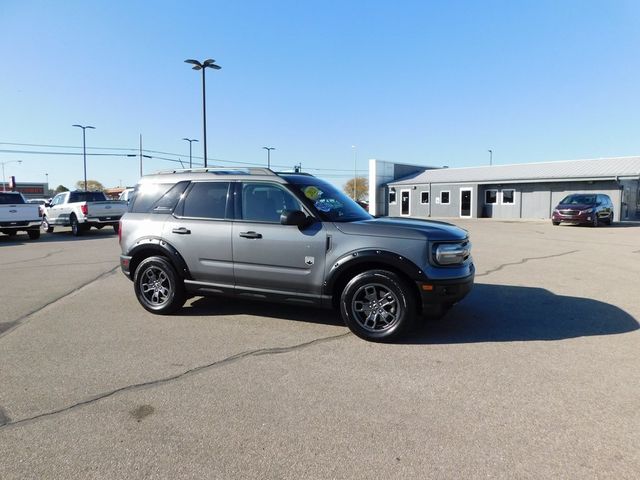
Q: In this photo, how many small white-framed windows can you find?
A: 5